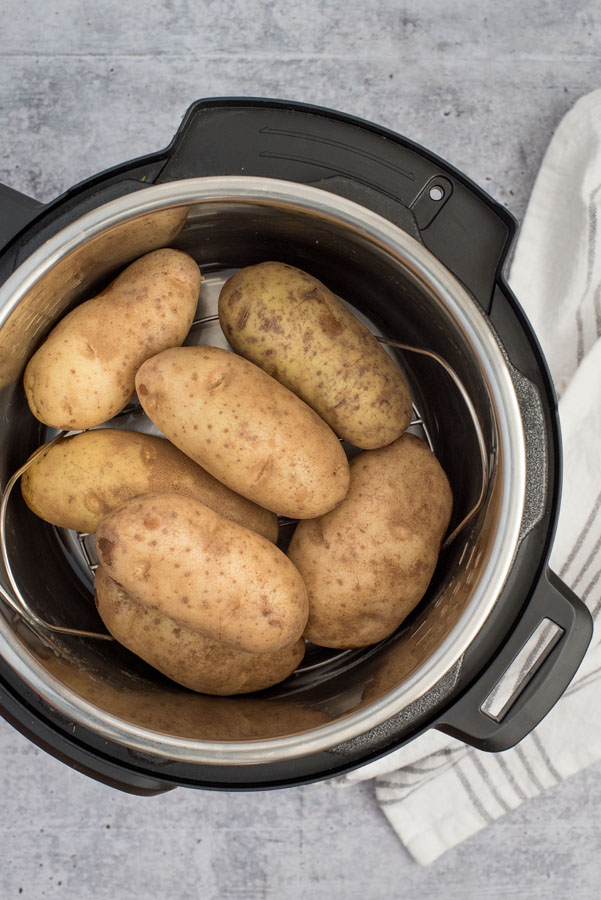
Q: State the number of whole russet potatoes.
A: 7